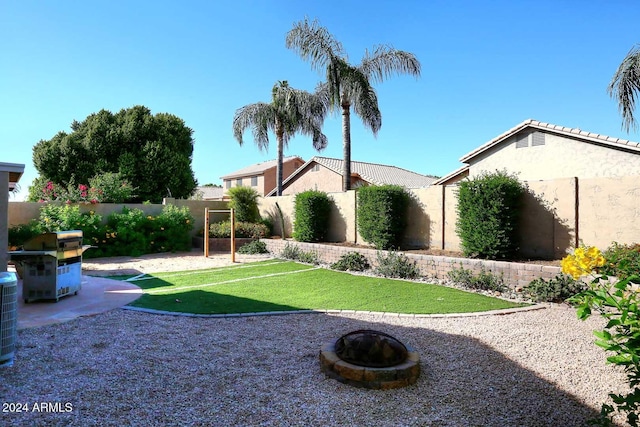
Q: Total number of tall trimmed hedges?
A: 3